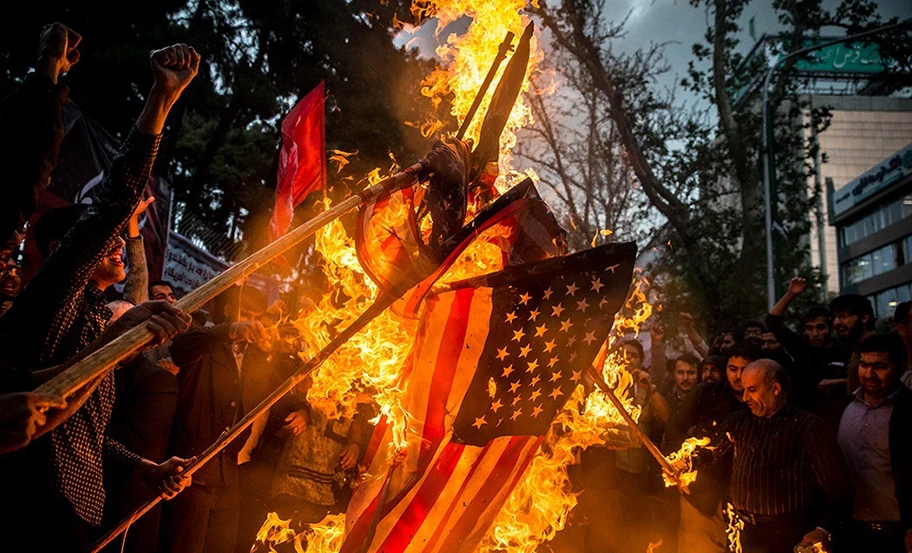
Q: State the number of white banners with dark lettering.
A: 1